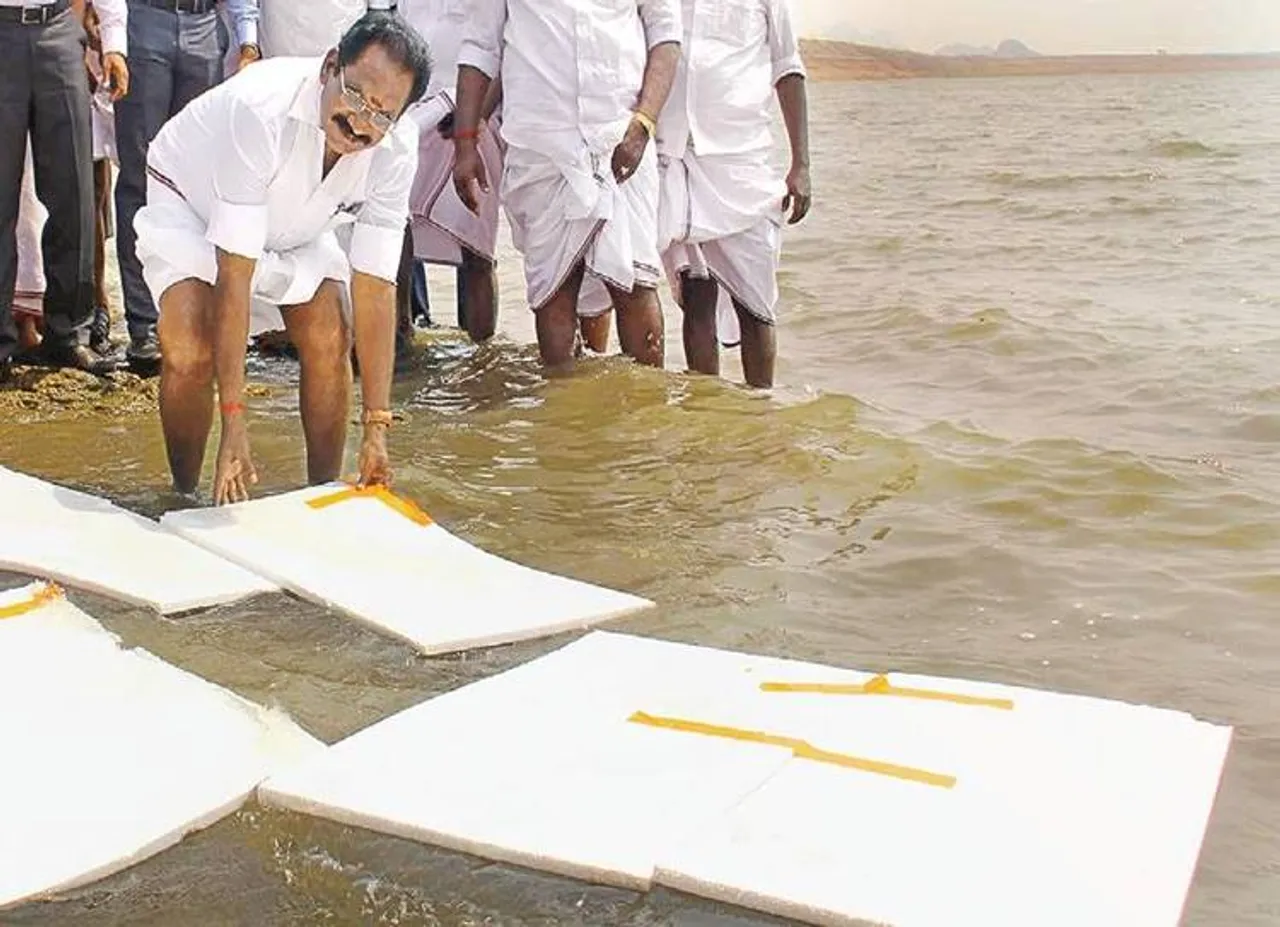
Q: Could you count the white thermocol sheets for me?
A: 5